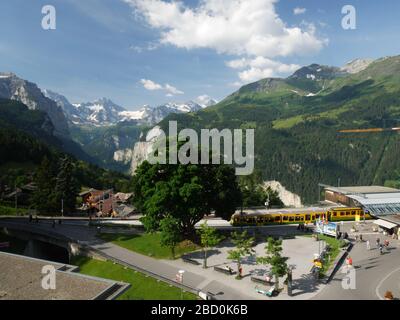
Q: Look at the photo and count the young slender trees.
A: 4